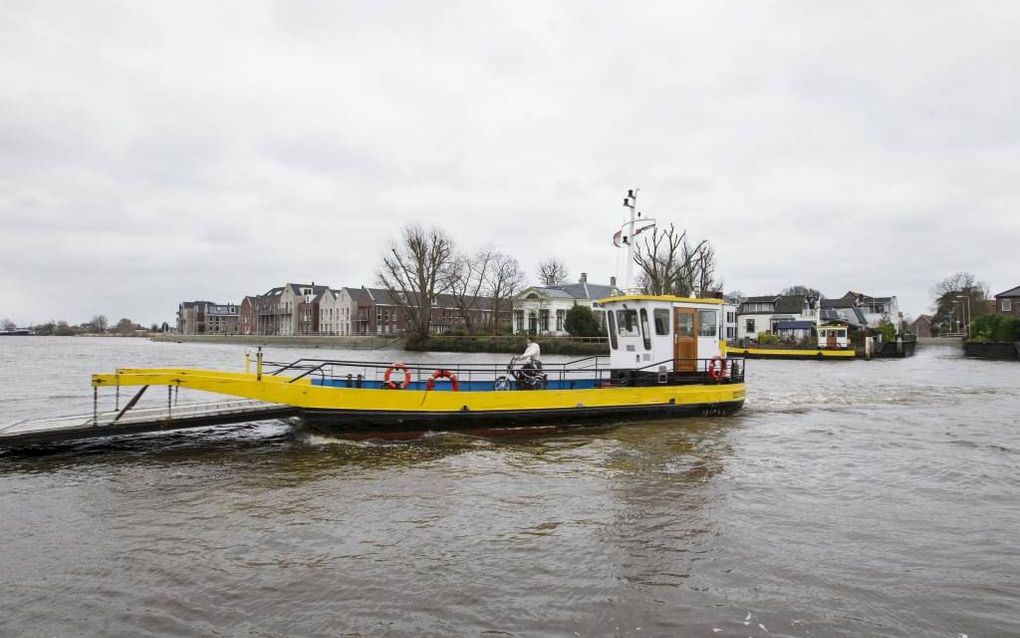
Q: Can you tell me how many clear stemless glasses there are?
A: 0